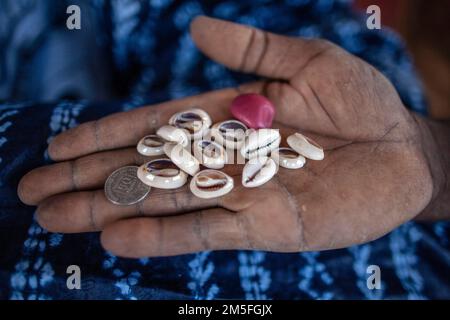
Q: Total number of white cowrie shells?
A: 12